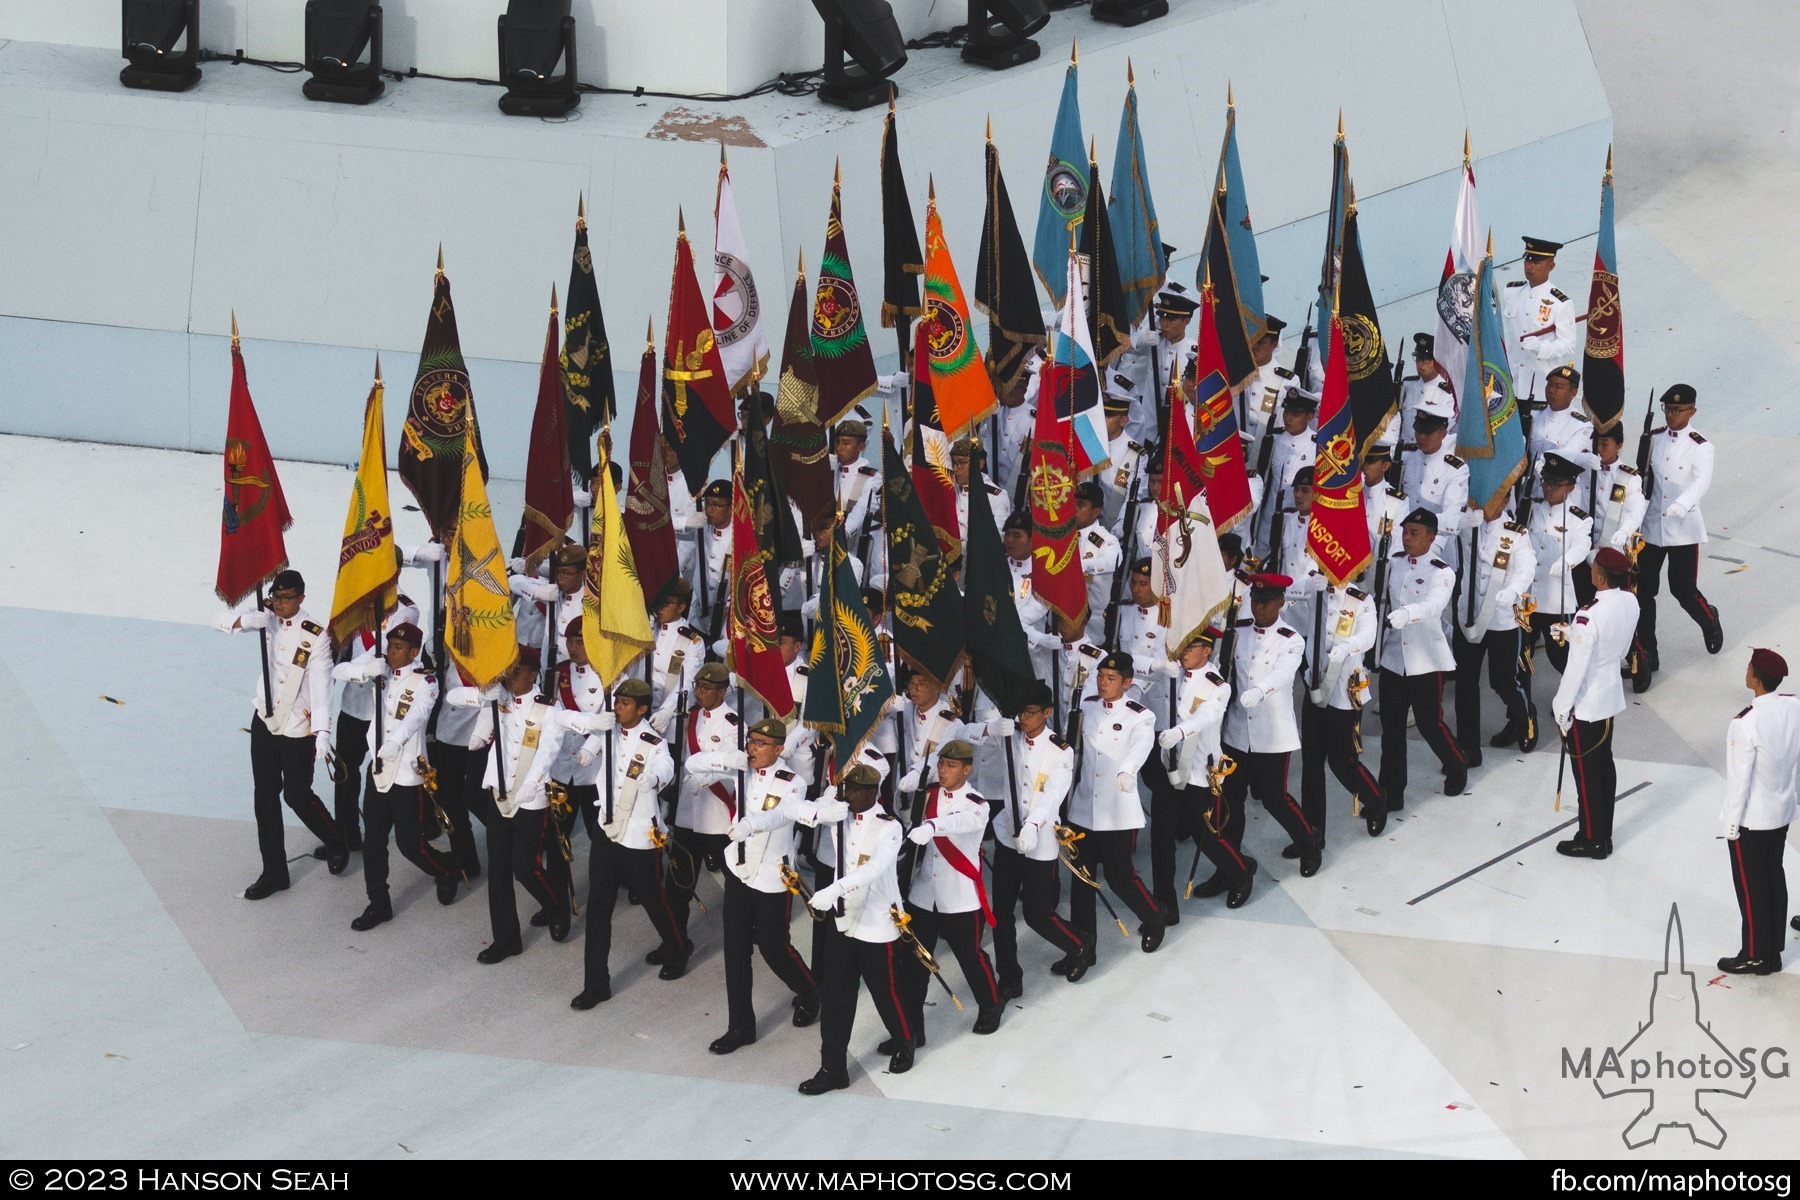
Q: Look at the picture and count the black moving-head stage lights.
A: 6